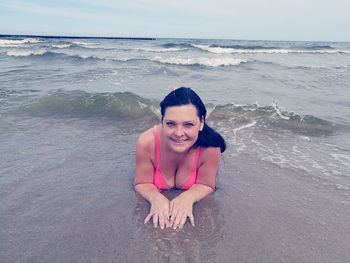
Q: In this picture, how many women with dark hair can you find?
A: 1